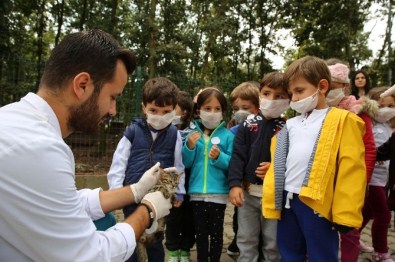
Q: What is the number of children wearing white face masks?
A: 8